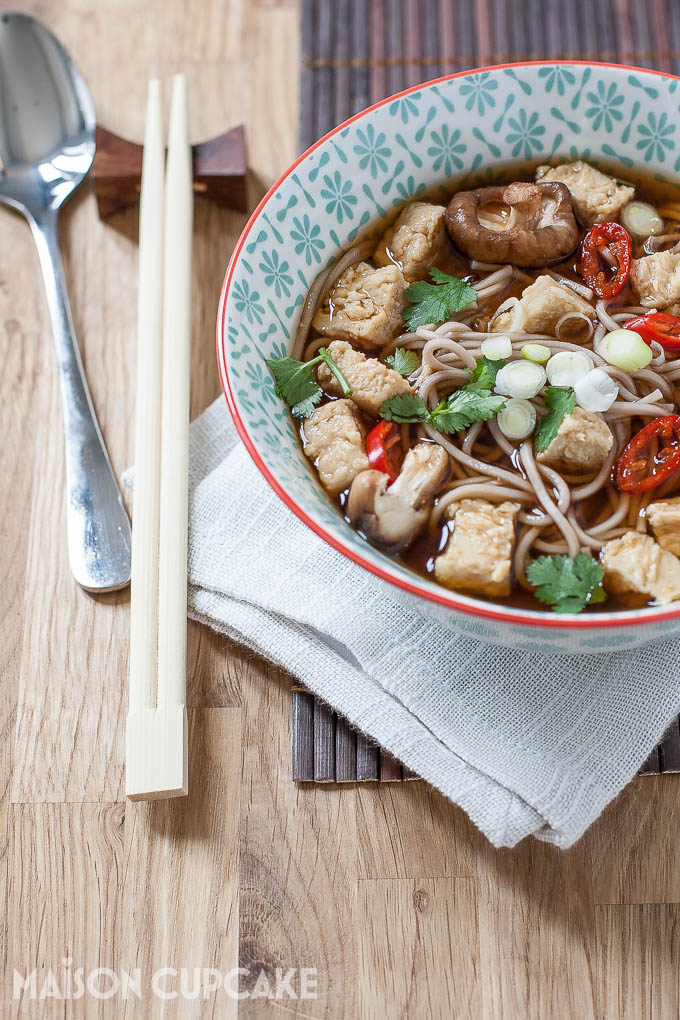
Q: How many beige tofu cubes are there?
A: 11